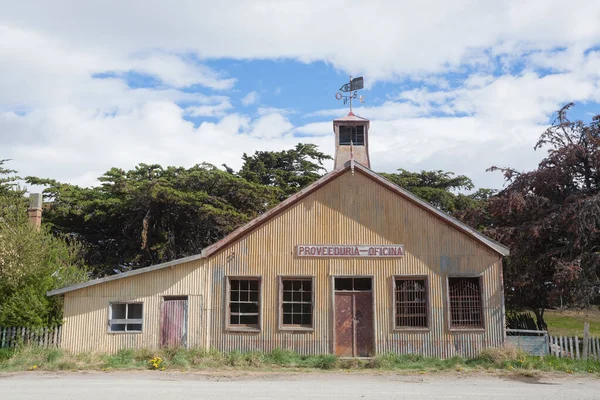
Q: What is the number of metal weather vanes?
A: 1